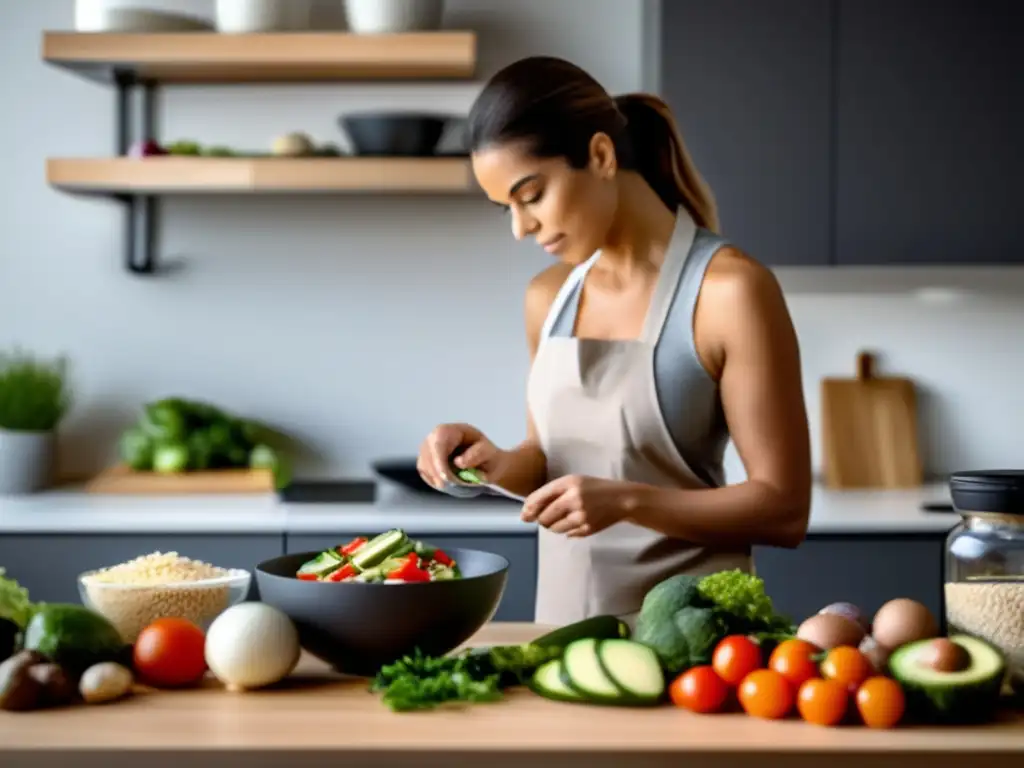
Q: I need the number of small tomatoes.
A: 7